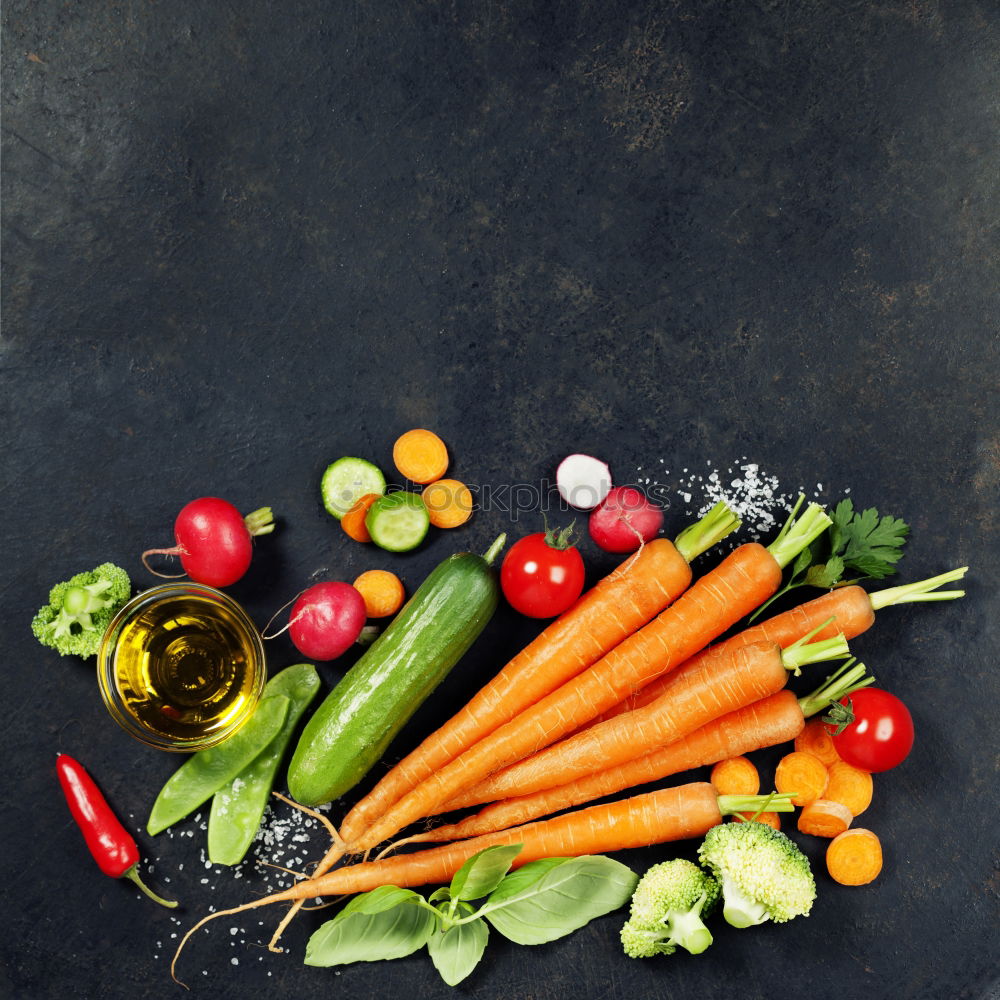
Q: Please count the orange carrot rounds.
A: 11